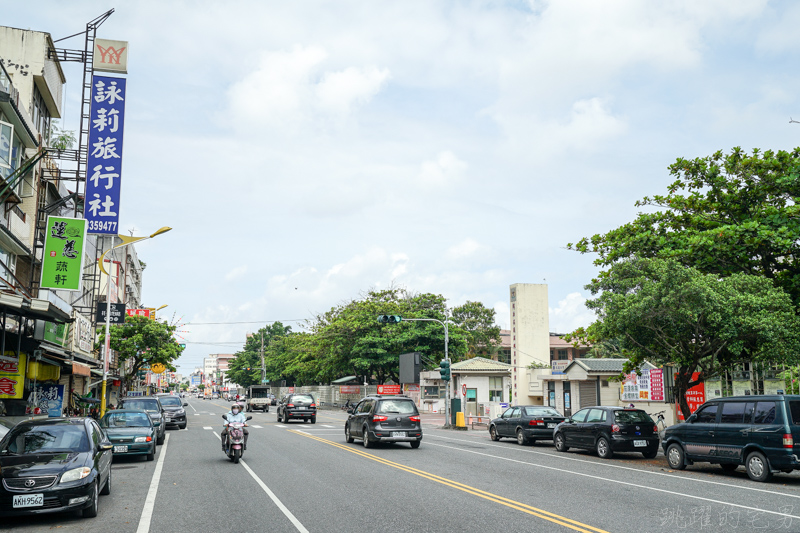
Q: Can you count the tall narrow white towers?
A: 1